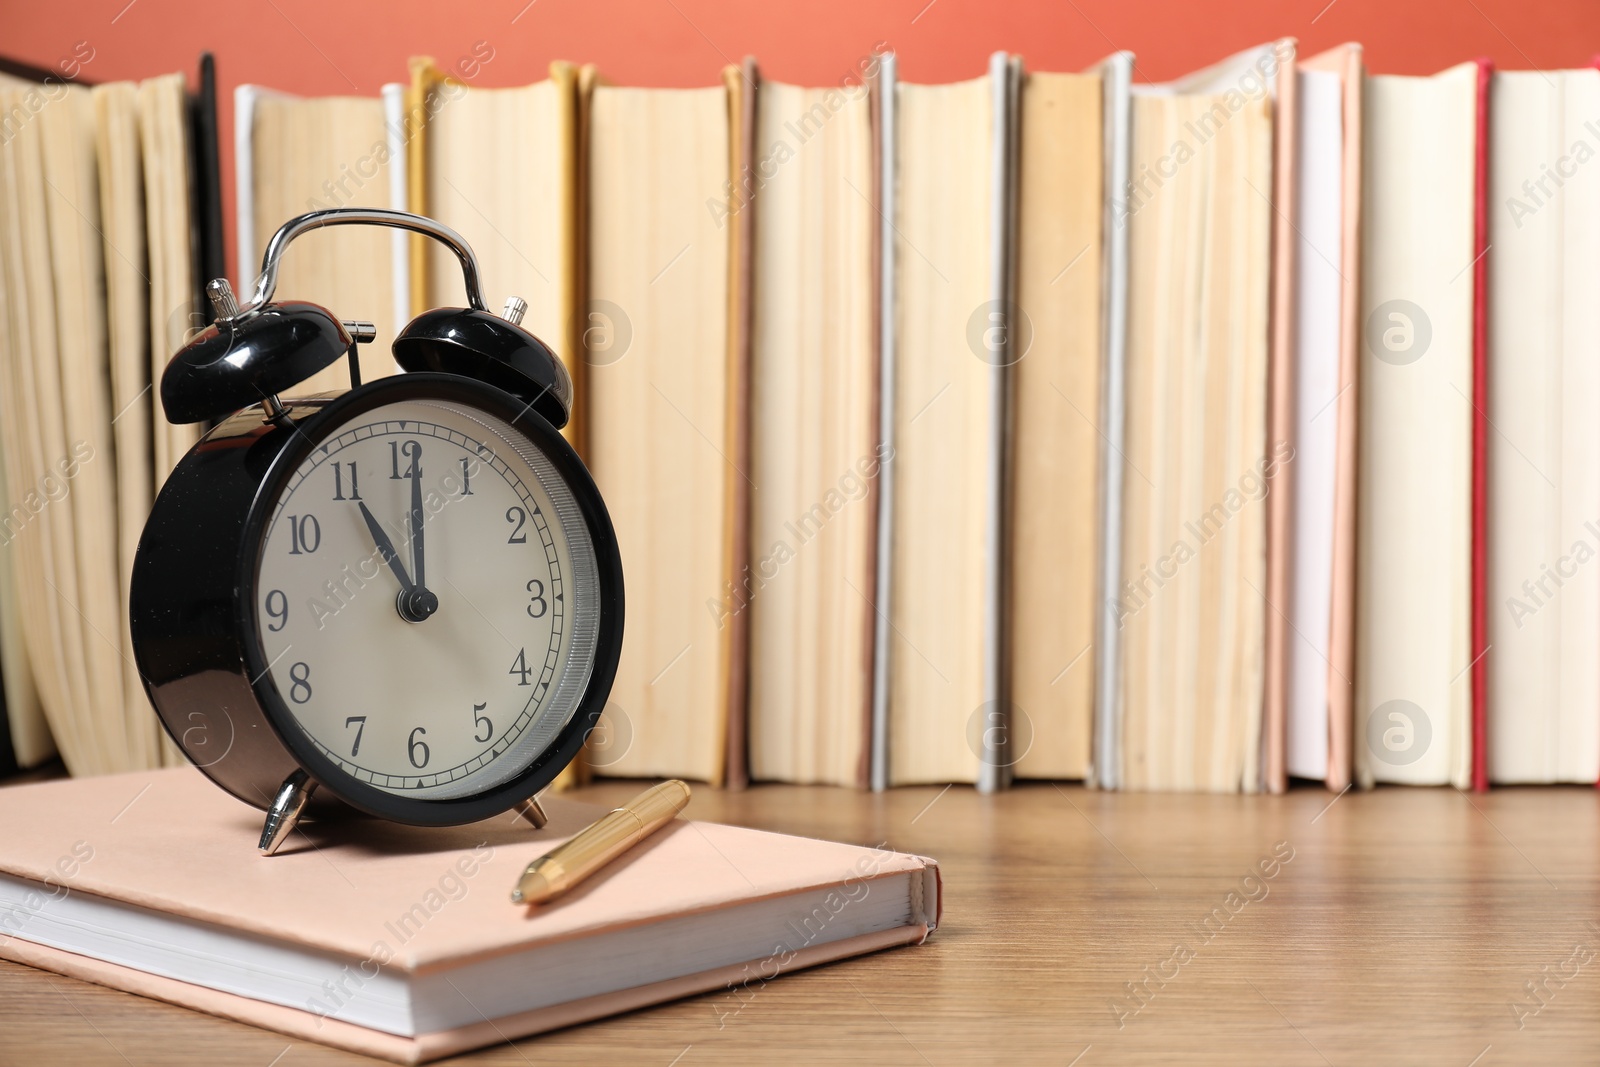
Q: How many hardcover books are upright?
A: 11